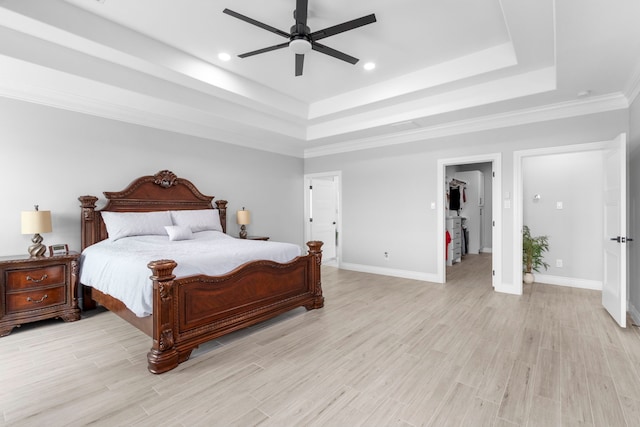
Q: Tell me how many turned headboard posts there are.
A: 2